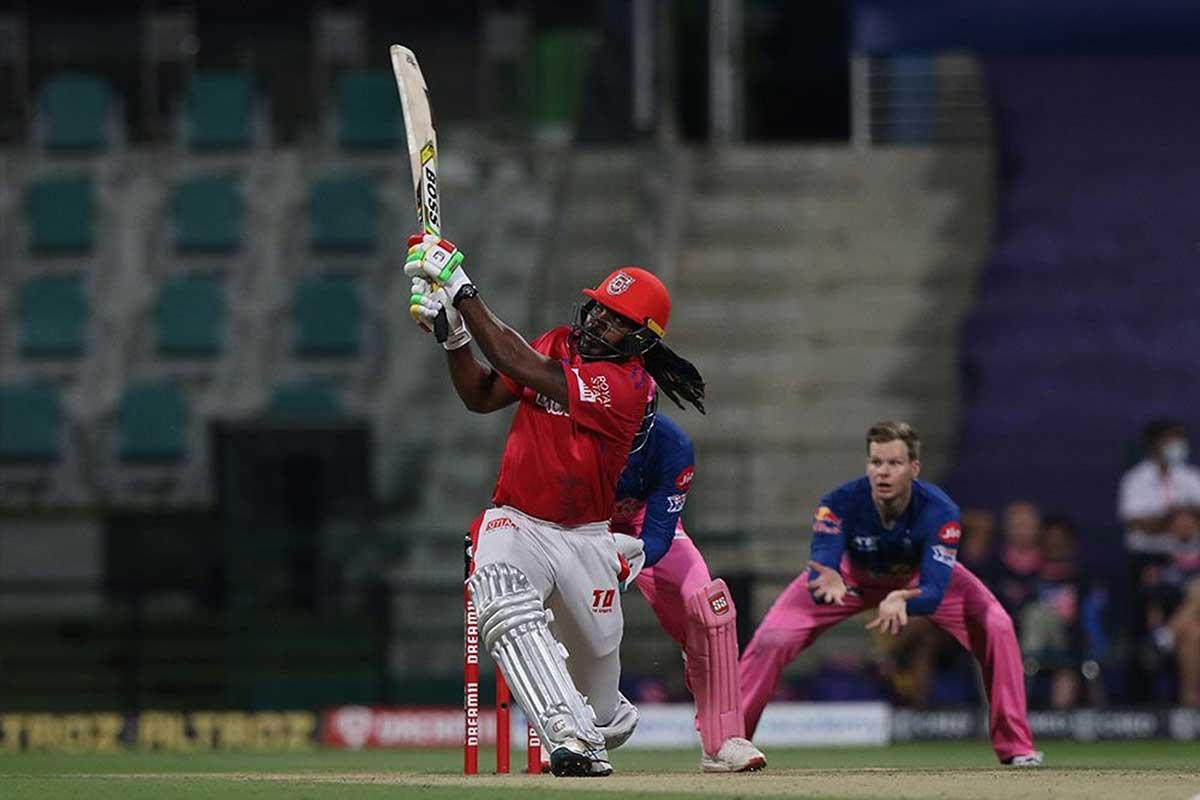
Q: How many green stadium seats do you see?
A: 12